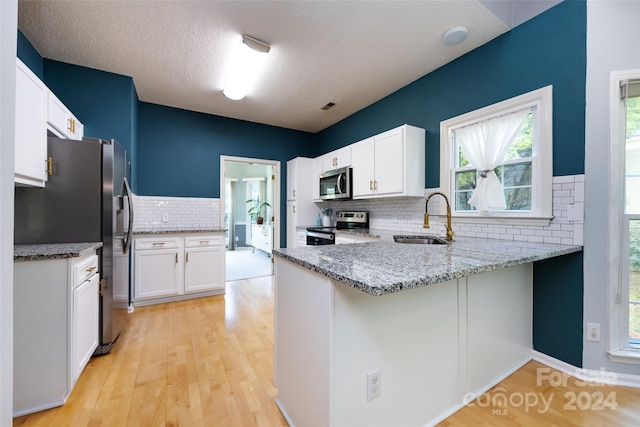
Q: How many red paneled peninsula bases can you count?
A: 0